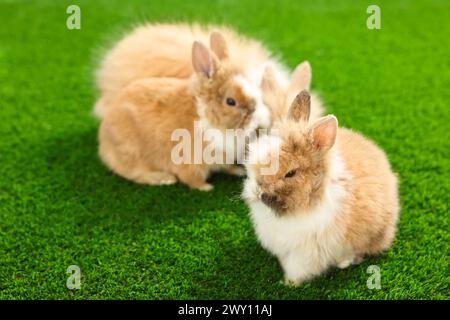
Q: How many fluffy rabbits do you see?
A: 3